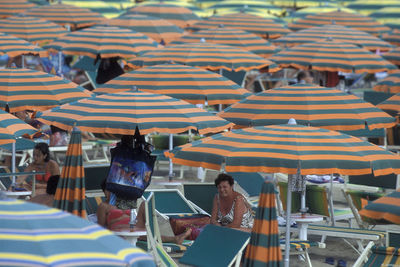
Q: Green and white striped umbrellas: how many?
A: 0